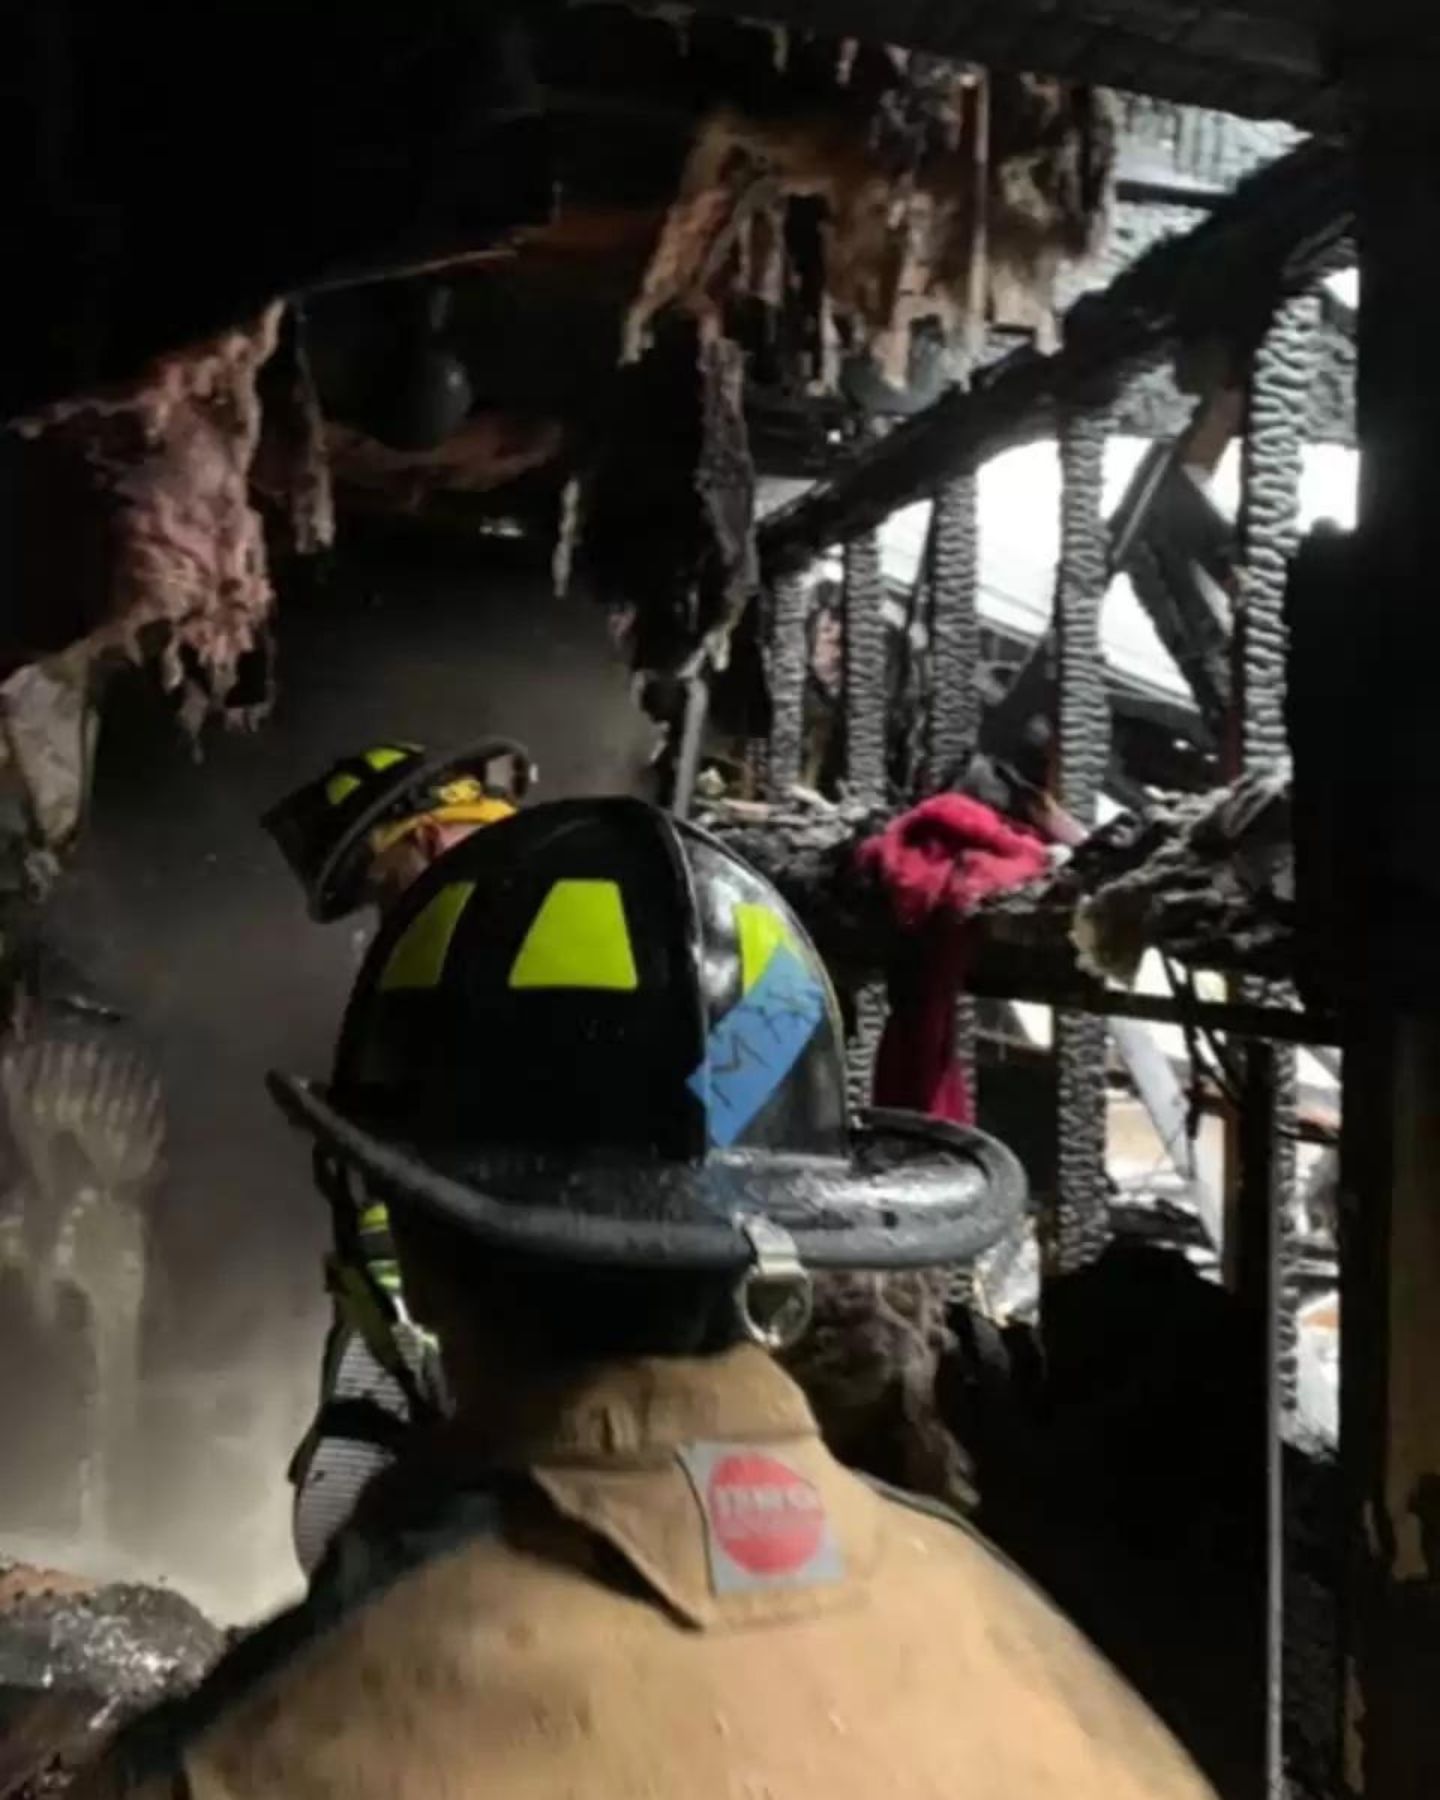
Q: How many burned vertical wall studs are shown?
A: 5